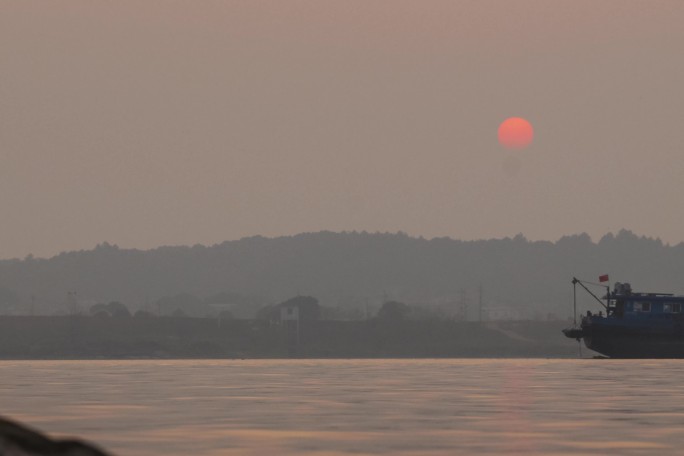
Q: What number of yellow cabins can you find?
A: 0